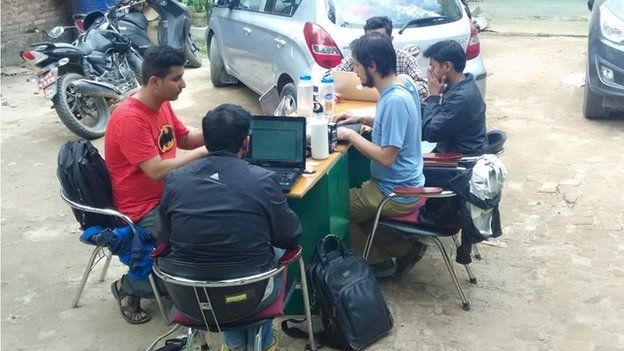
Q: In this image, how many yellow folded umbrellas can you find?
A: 0